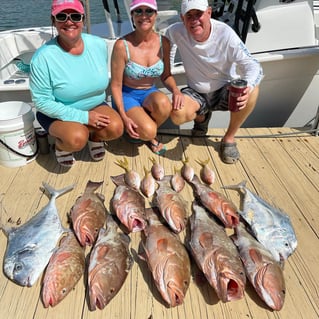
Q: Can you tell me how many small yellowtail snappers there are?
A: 6